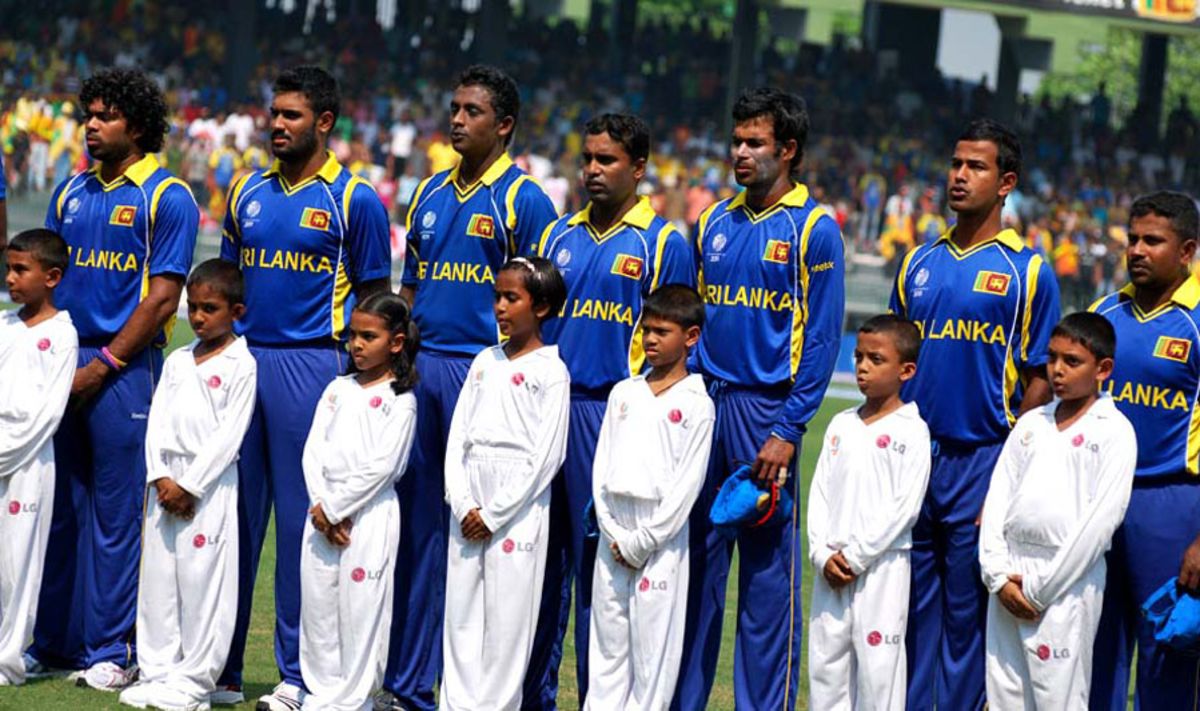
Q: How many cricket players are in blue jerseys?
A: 7